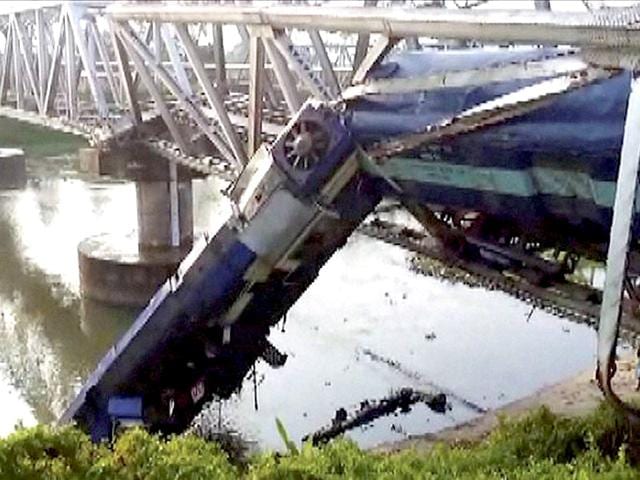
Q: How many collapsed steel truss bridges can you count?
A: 1